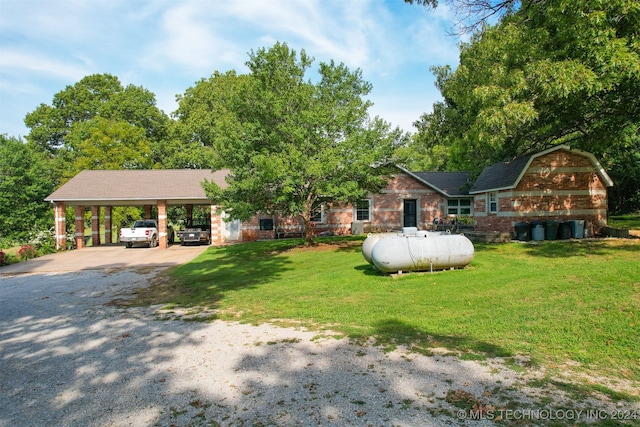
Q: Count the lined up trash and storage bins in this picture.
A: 5